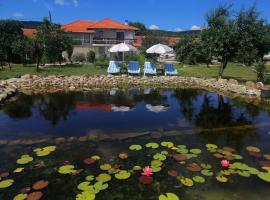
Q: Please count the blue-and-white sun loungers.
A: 4